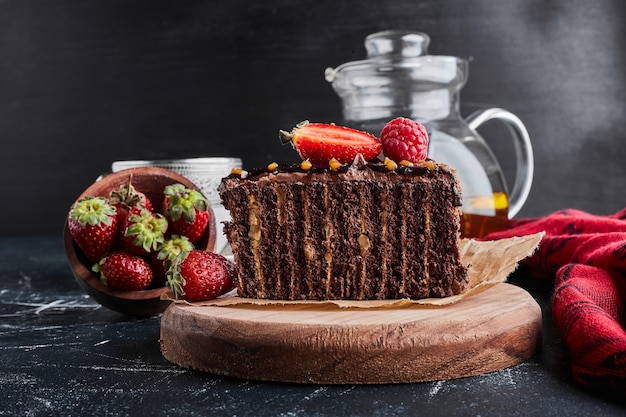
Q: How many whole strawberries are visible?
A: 7